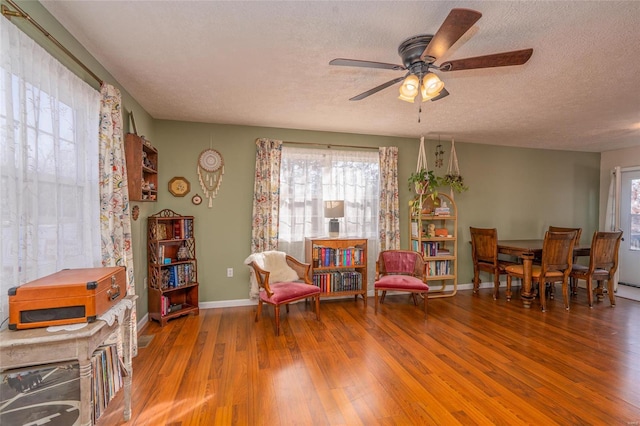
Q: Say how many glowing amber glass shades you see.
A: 4